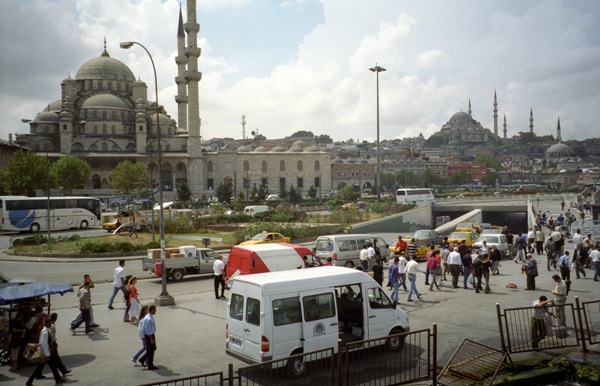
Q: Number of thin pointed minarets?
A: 7